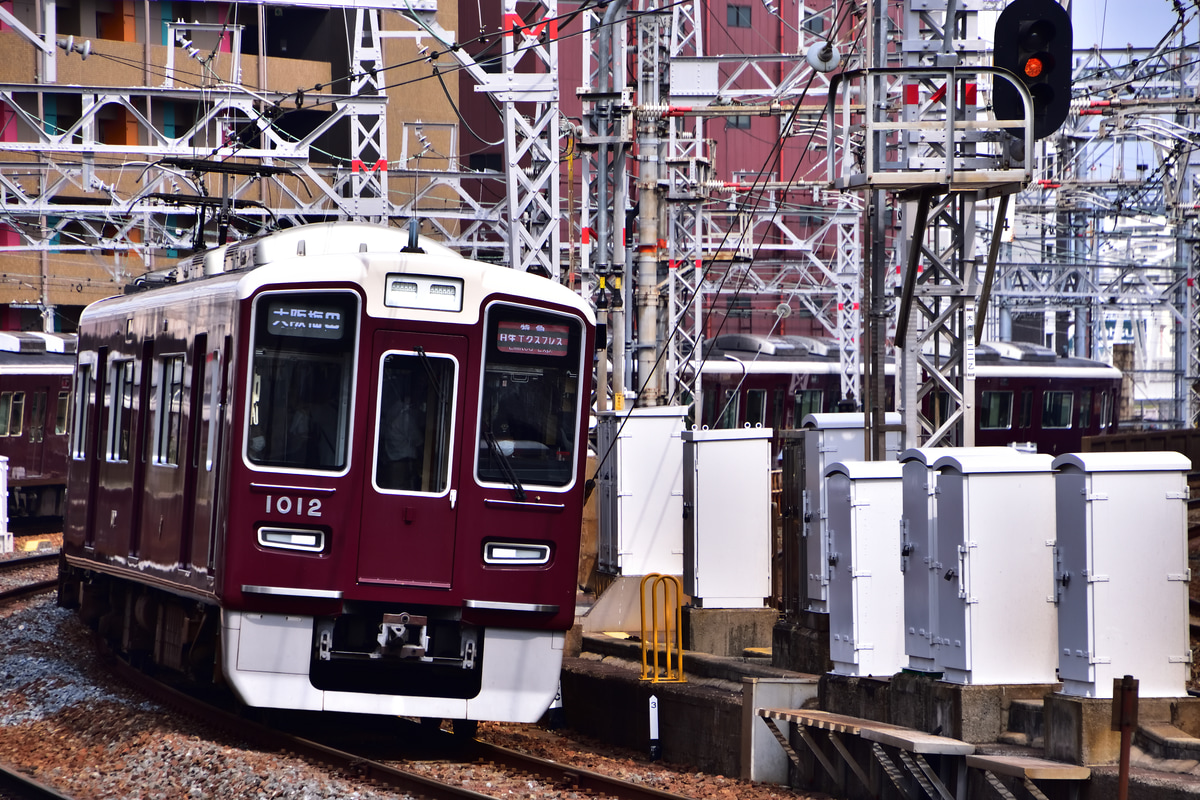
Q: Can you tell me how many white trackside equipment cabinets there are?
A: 7